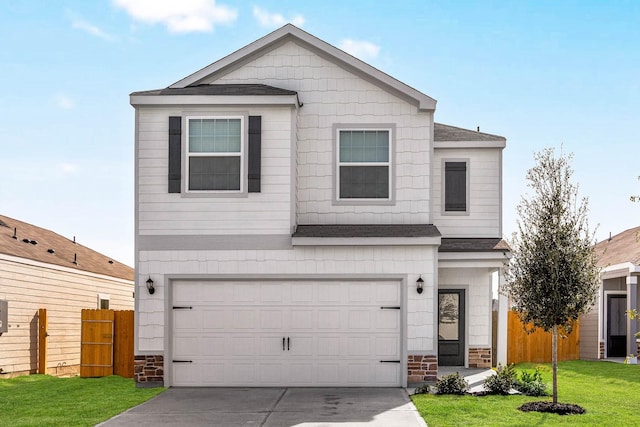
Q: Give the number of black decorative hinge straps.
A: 4